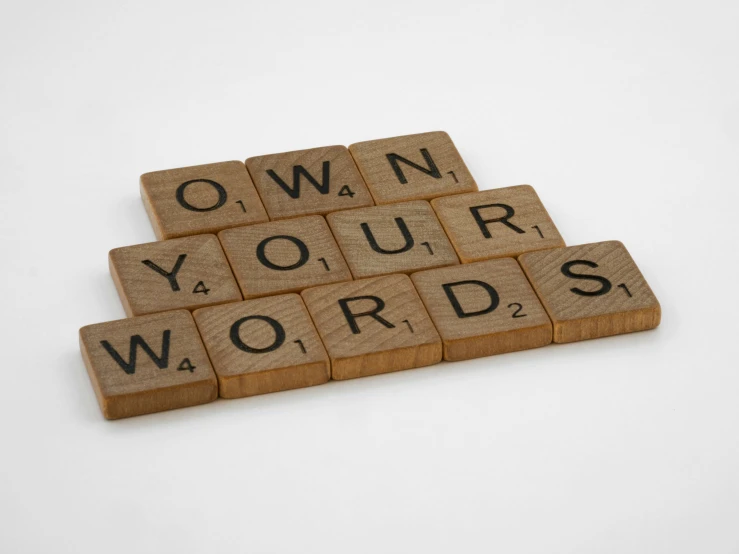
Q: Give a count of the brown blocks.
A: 12